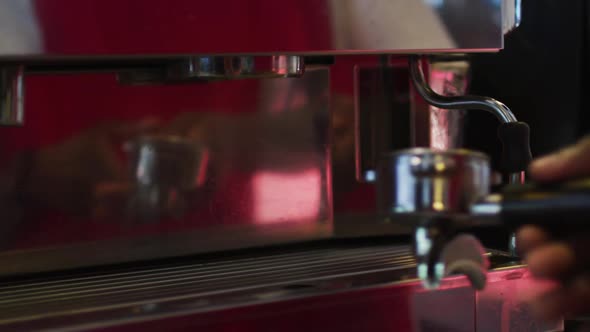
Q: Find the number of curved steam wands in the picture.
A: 1